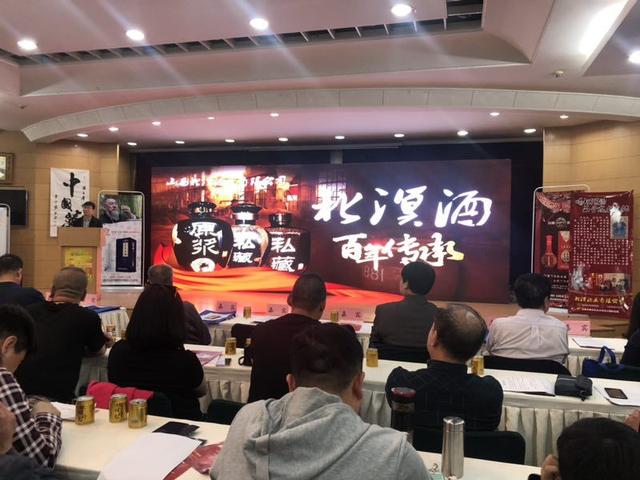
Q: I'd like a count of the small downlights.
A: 15